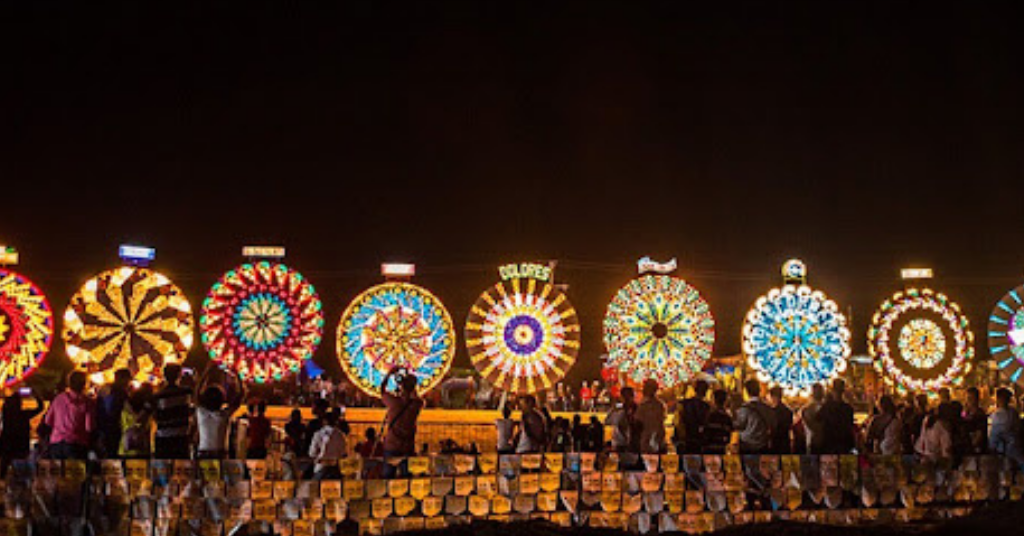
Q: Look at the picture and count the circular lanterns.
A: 9